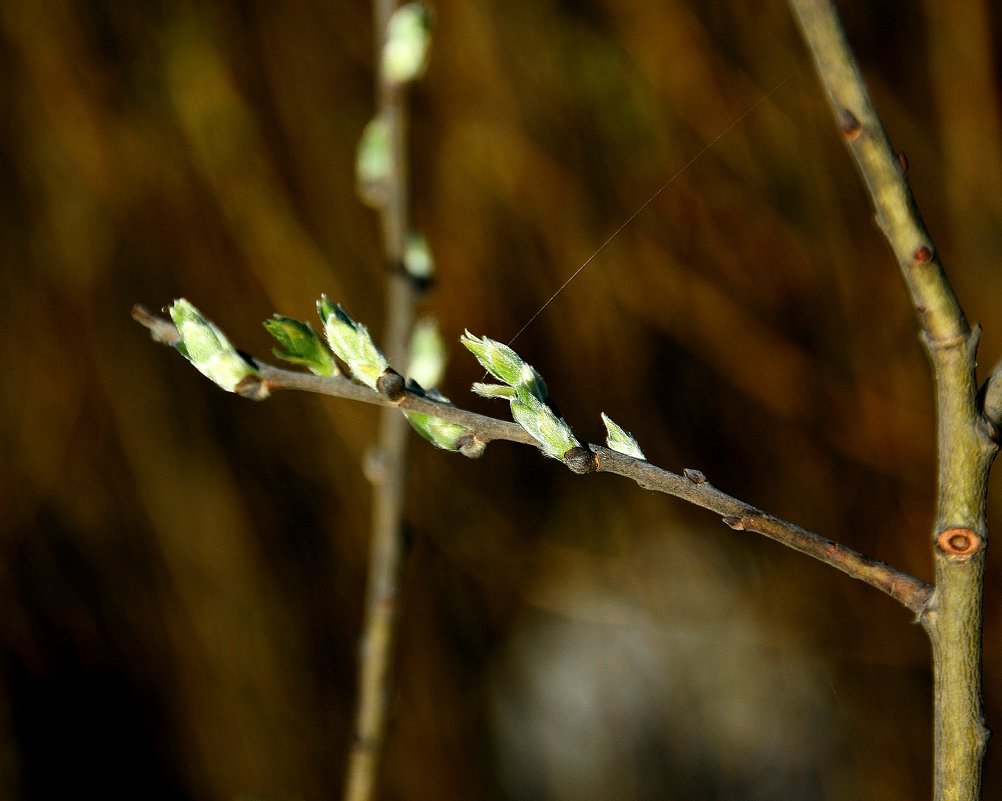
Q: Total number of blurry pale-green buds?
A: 4